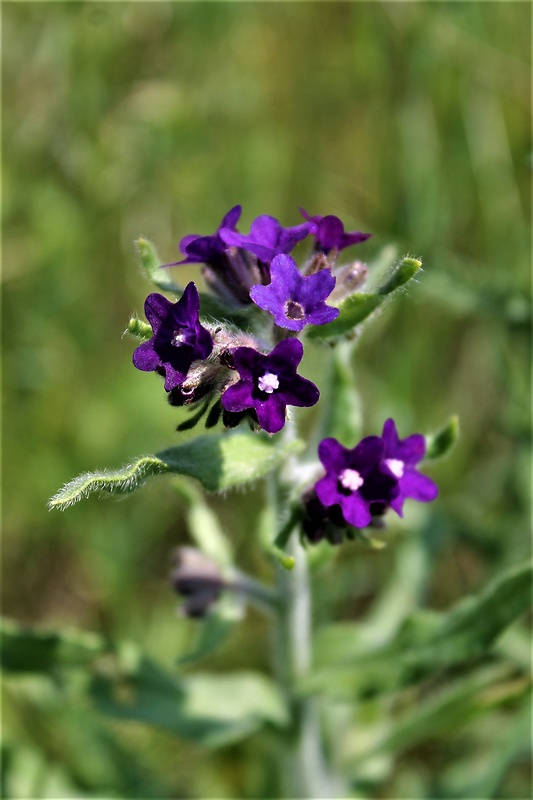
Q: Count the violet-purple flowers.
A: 8